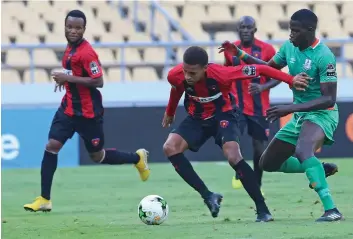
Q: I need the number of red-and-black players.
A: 3